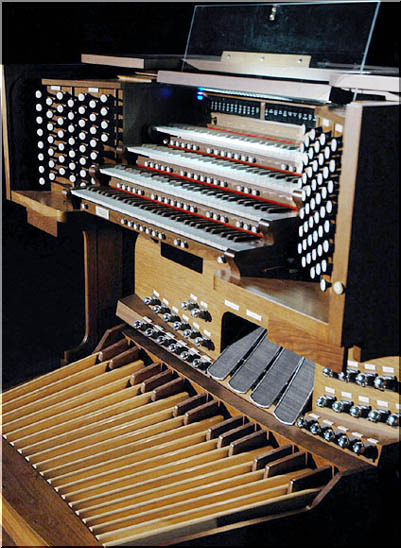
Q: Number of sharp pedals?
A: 13